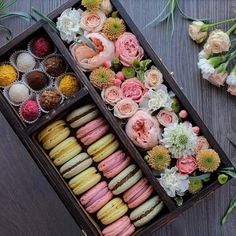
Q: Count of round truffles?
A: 9